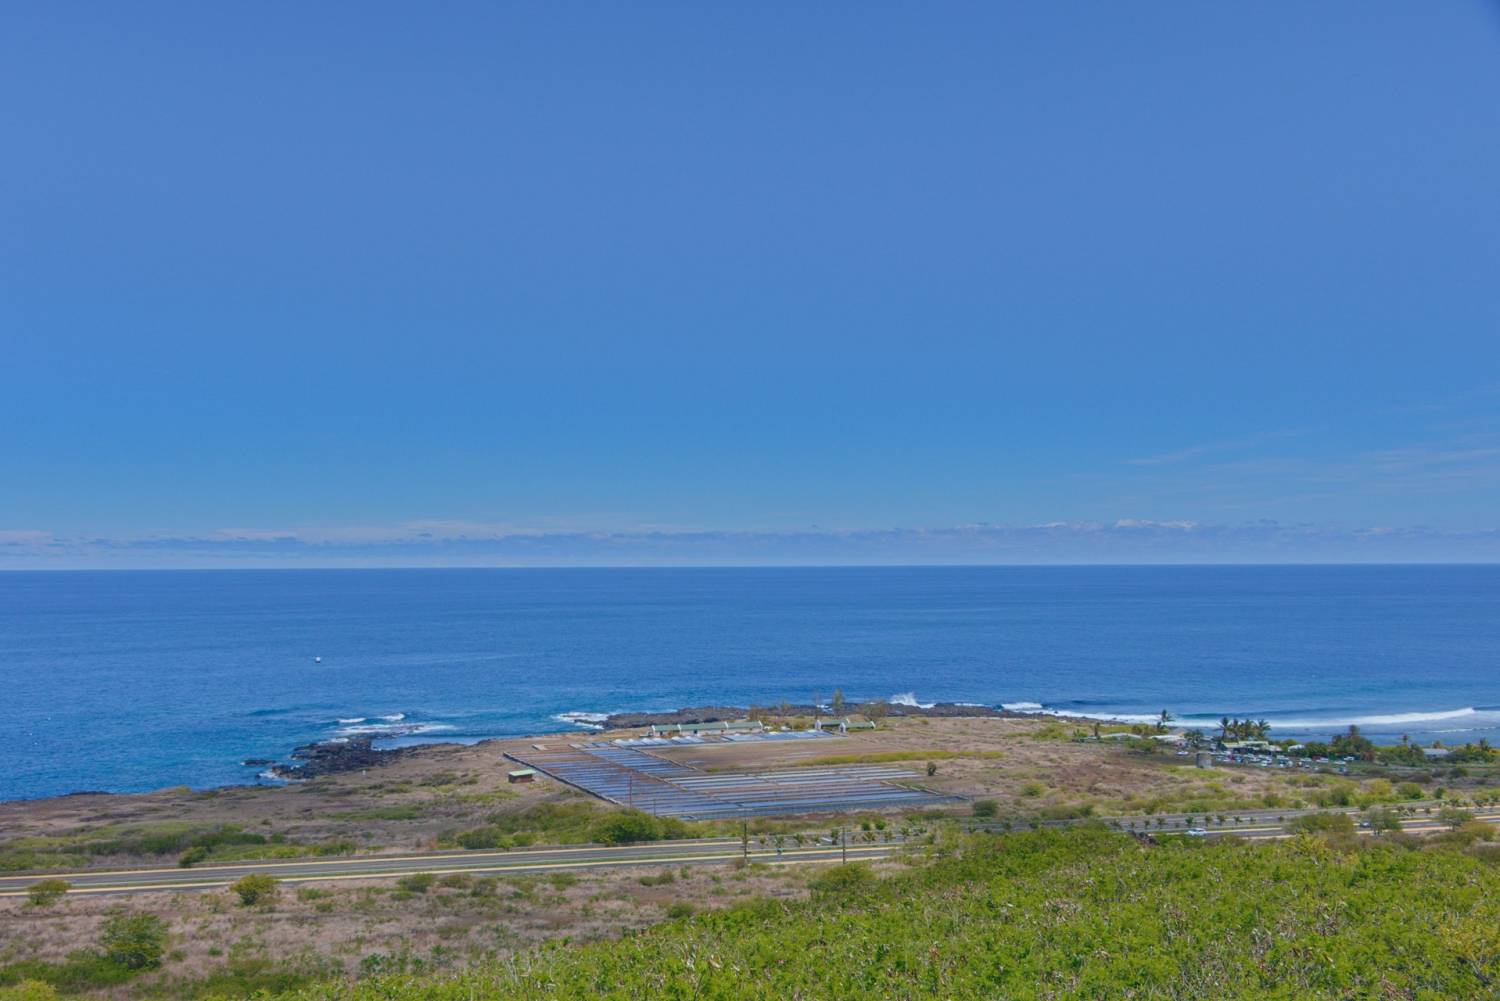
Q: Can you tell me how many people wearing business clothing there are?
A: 0